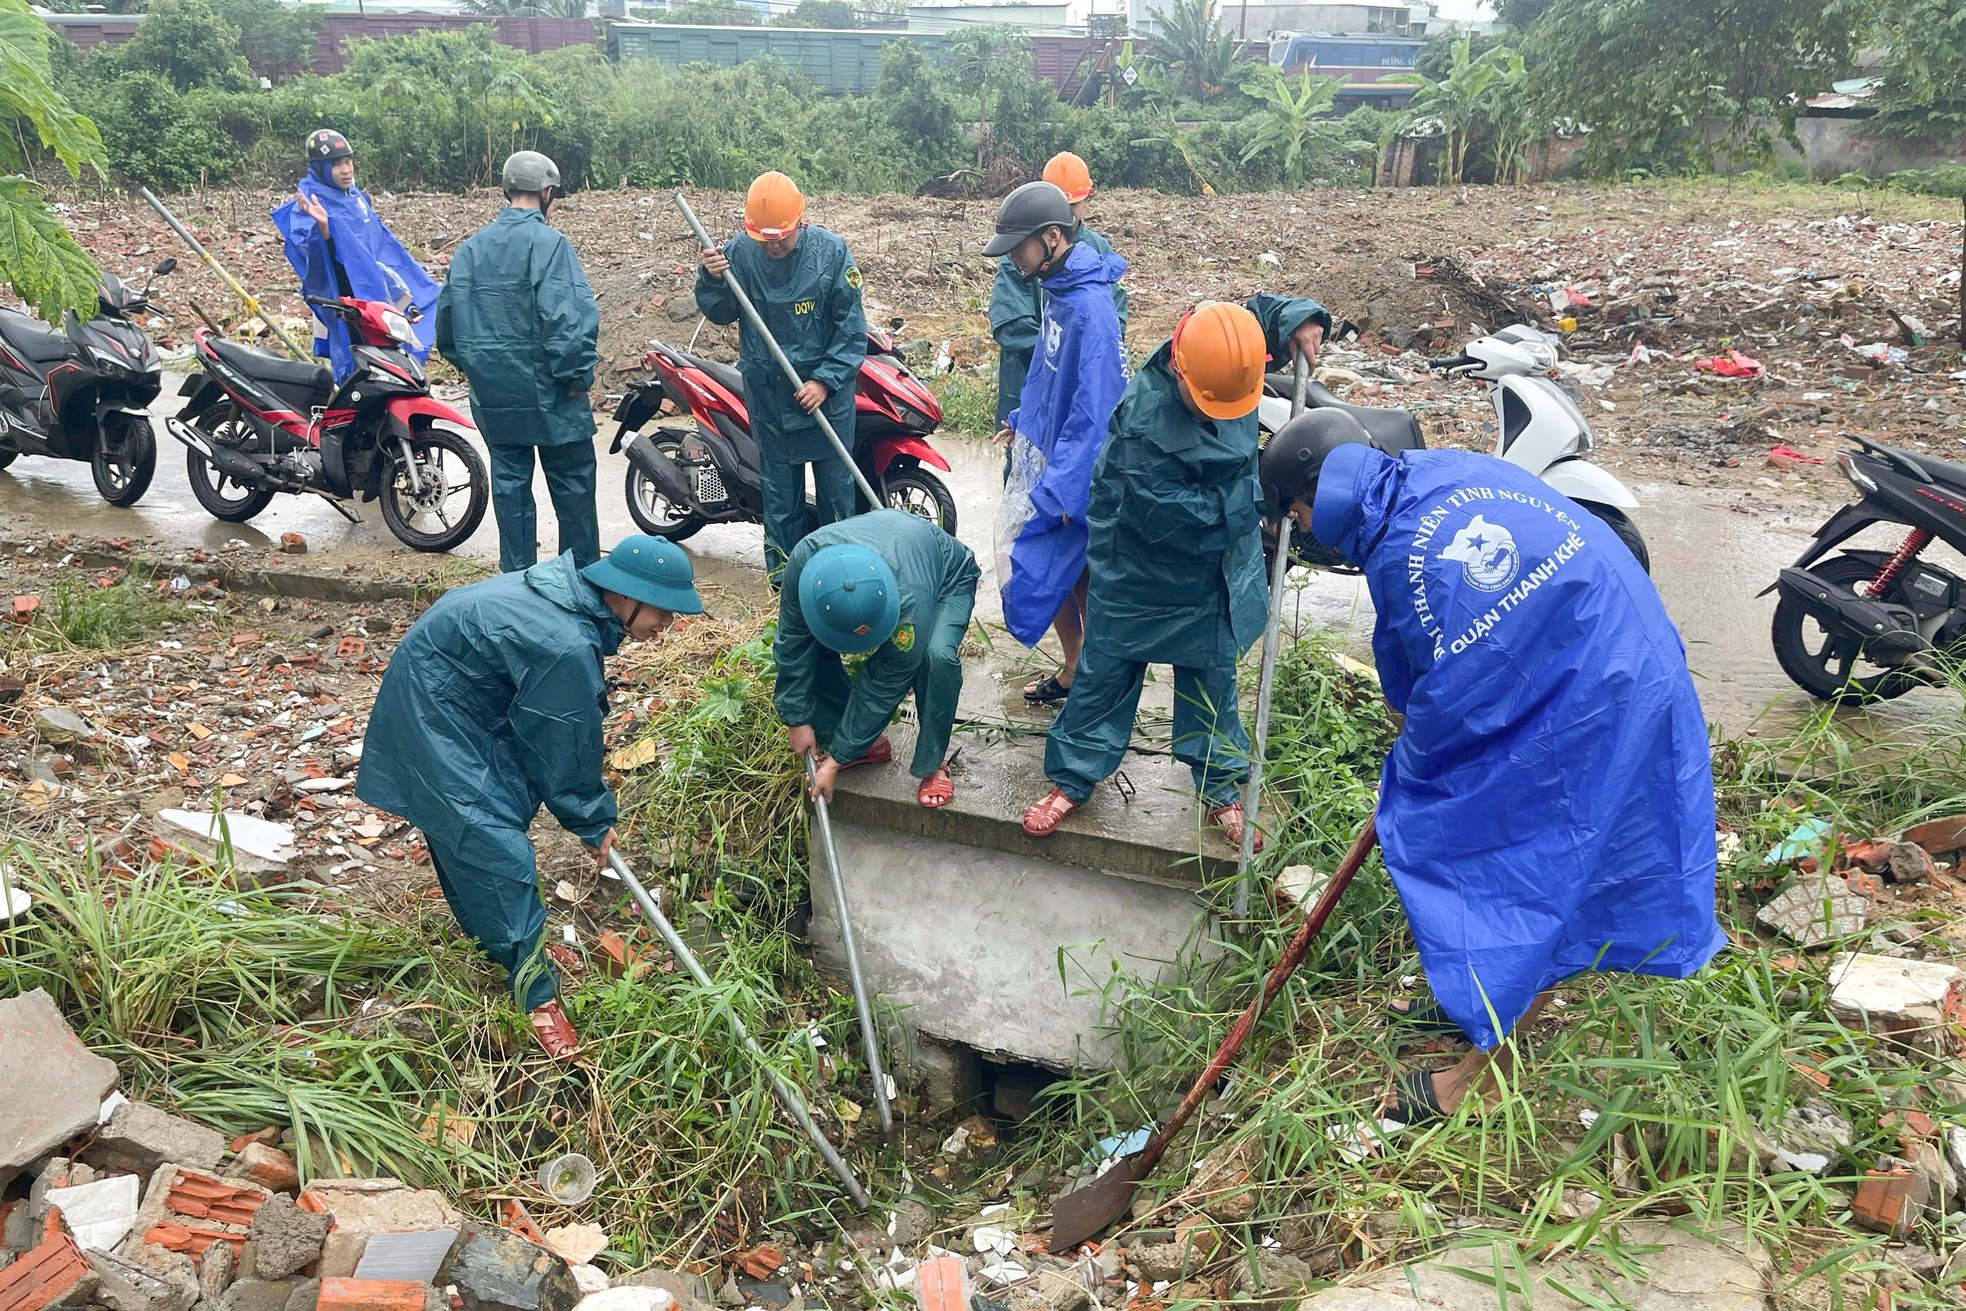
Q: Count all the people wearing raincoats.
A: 9